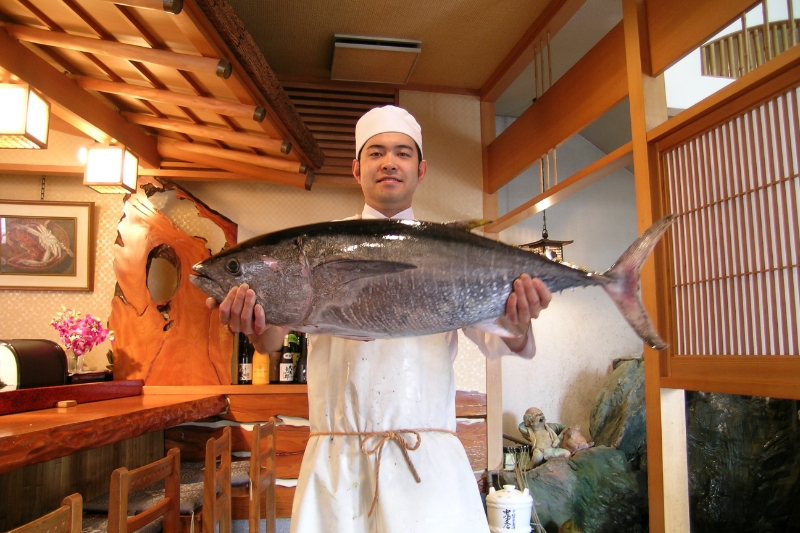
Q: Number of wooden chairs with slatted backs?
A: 4